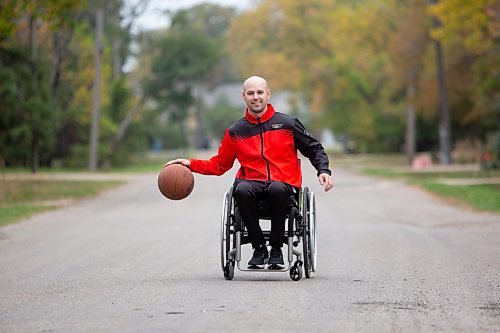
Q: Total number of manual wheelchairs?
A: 1